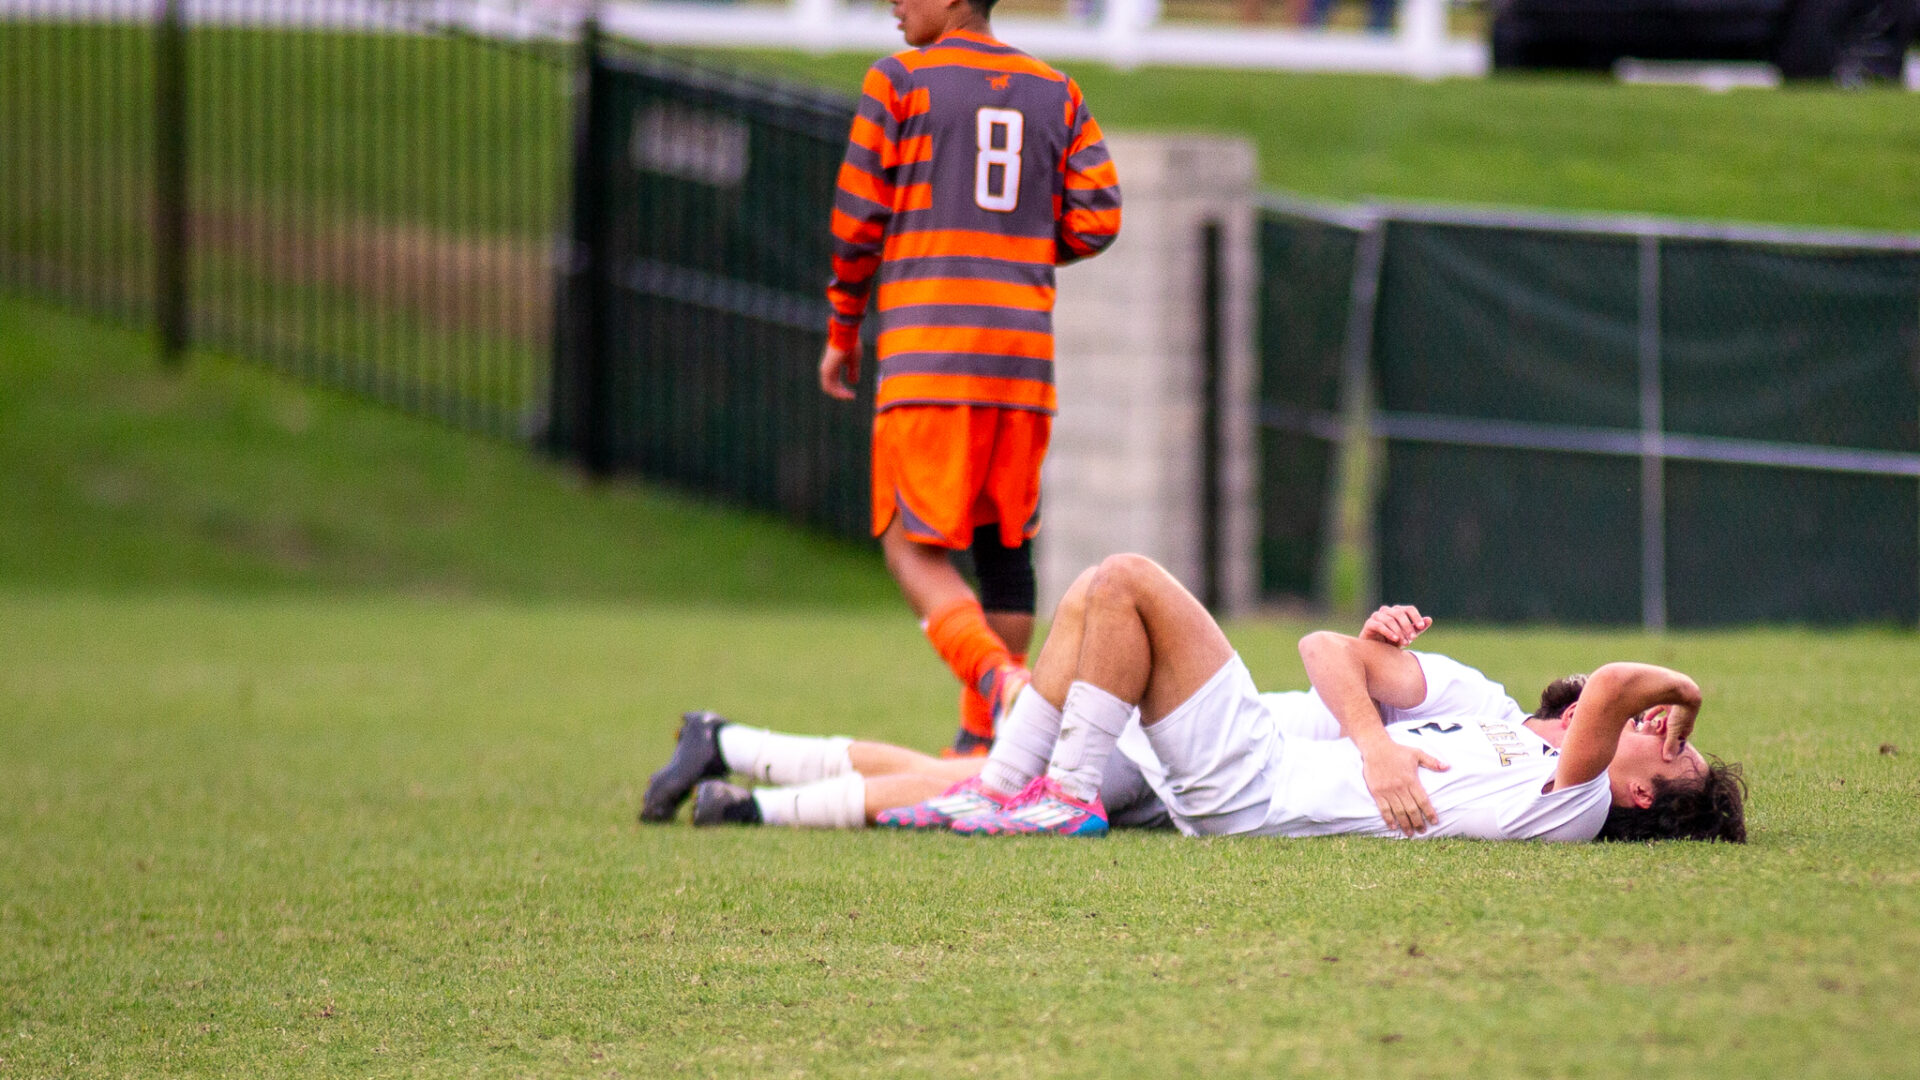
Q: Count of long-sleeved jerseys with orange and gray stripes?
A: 1